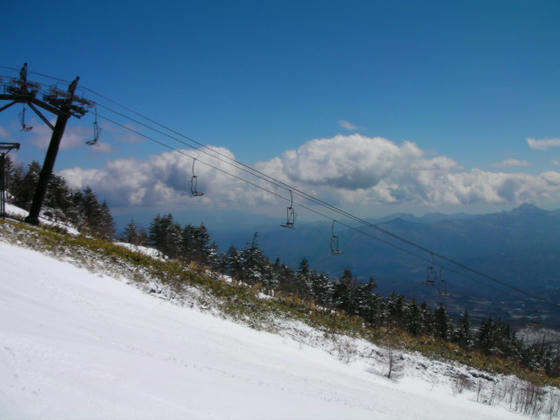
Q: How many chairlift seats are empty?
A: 7